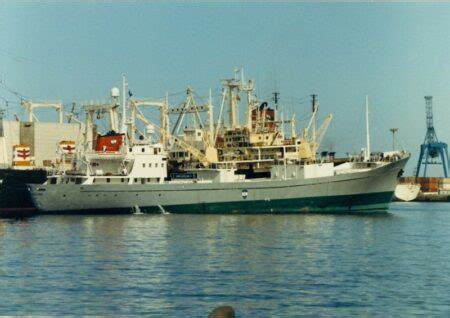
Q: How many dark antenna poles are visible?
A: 2